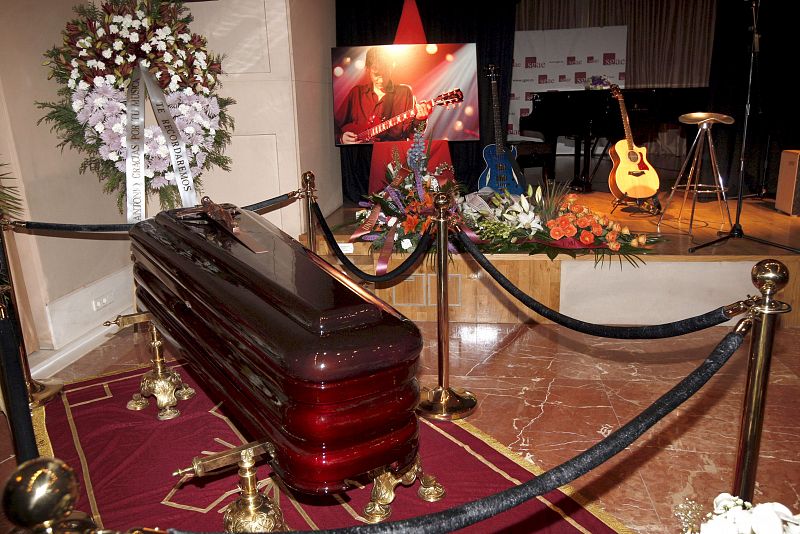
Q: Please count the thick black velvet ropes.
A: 5